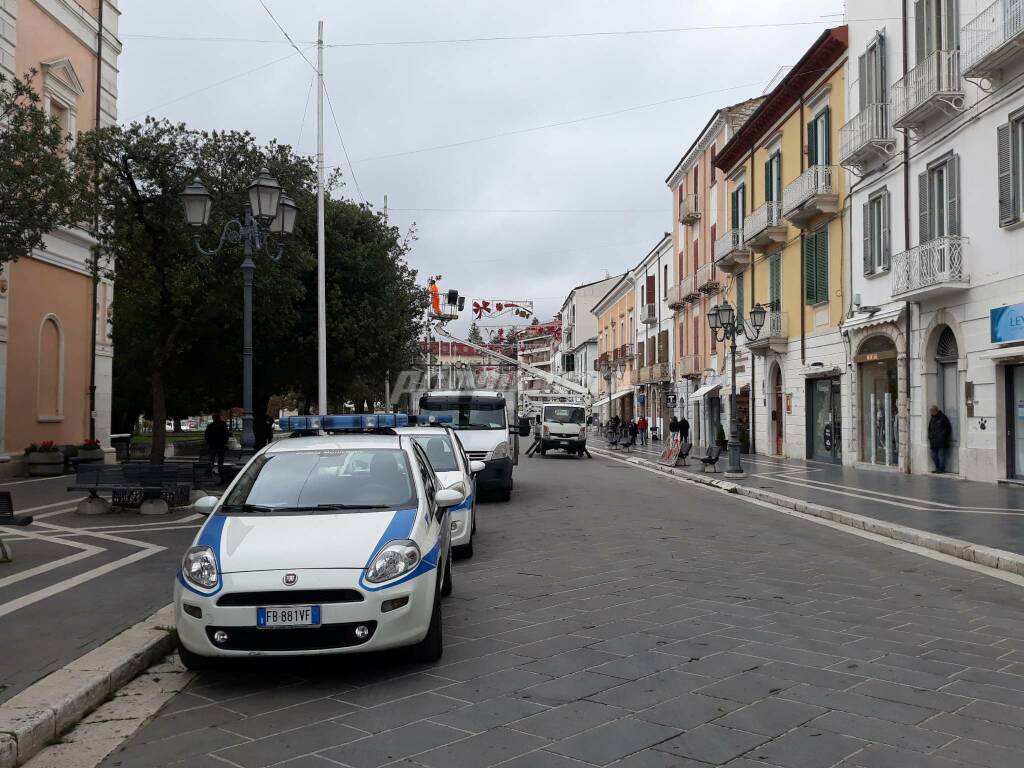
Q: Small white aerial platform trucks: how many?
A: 1